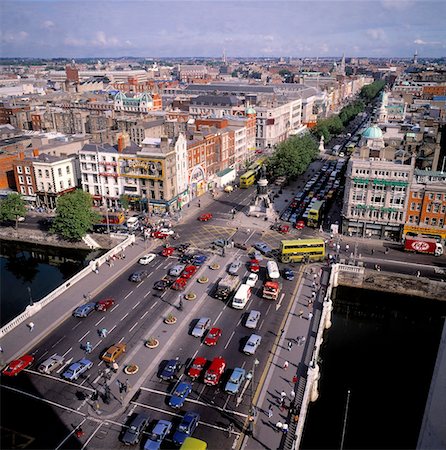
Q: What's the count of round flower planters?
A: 6